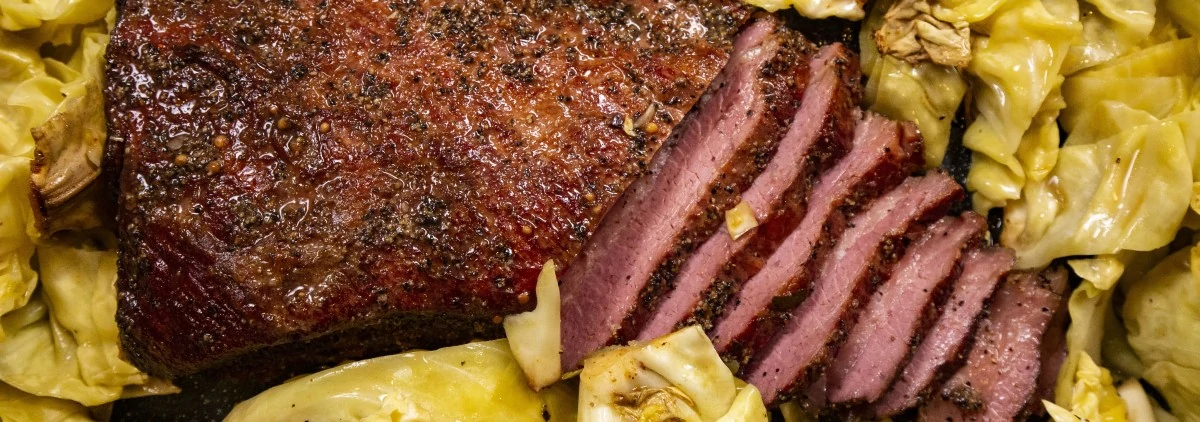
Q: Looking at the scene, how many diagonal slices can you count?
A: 7